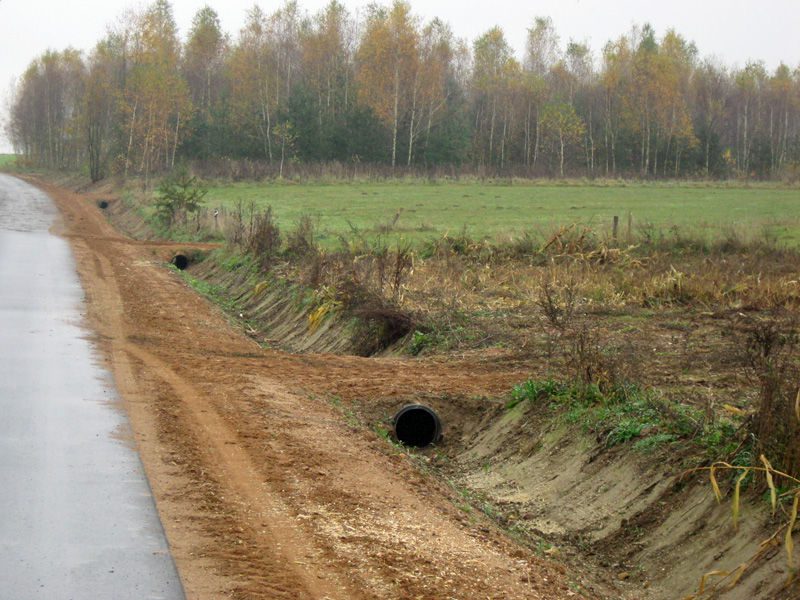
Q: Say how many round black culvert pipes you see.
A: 3